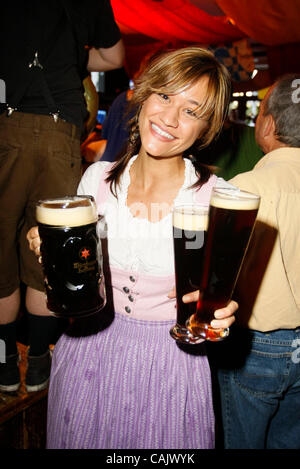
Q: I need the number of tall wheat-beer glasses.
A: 2